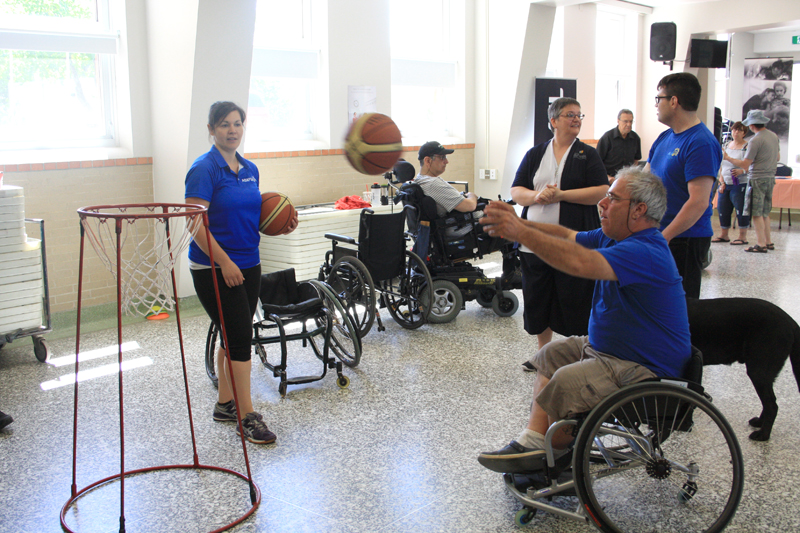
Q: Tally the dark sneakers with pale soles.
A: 2